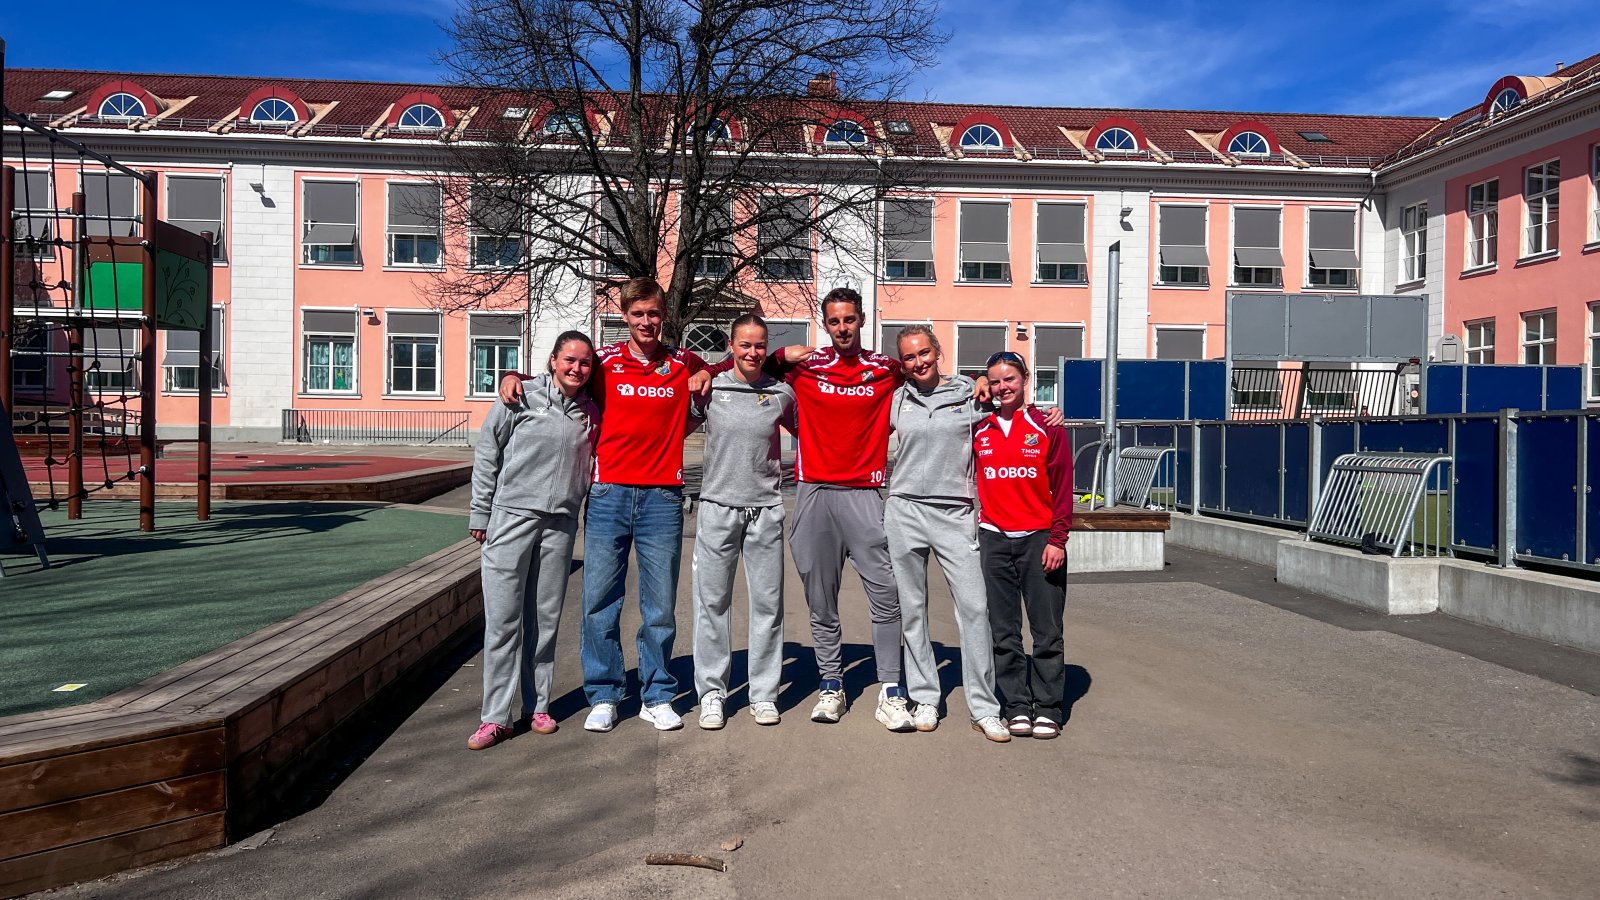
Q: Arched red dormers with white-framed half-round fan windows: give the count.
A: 10